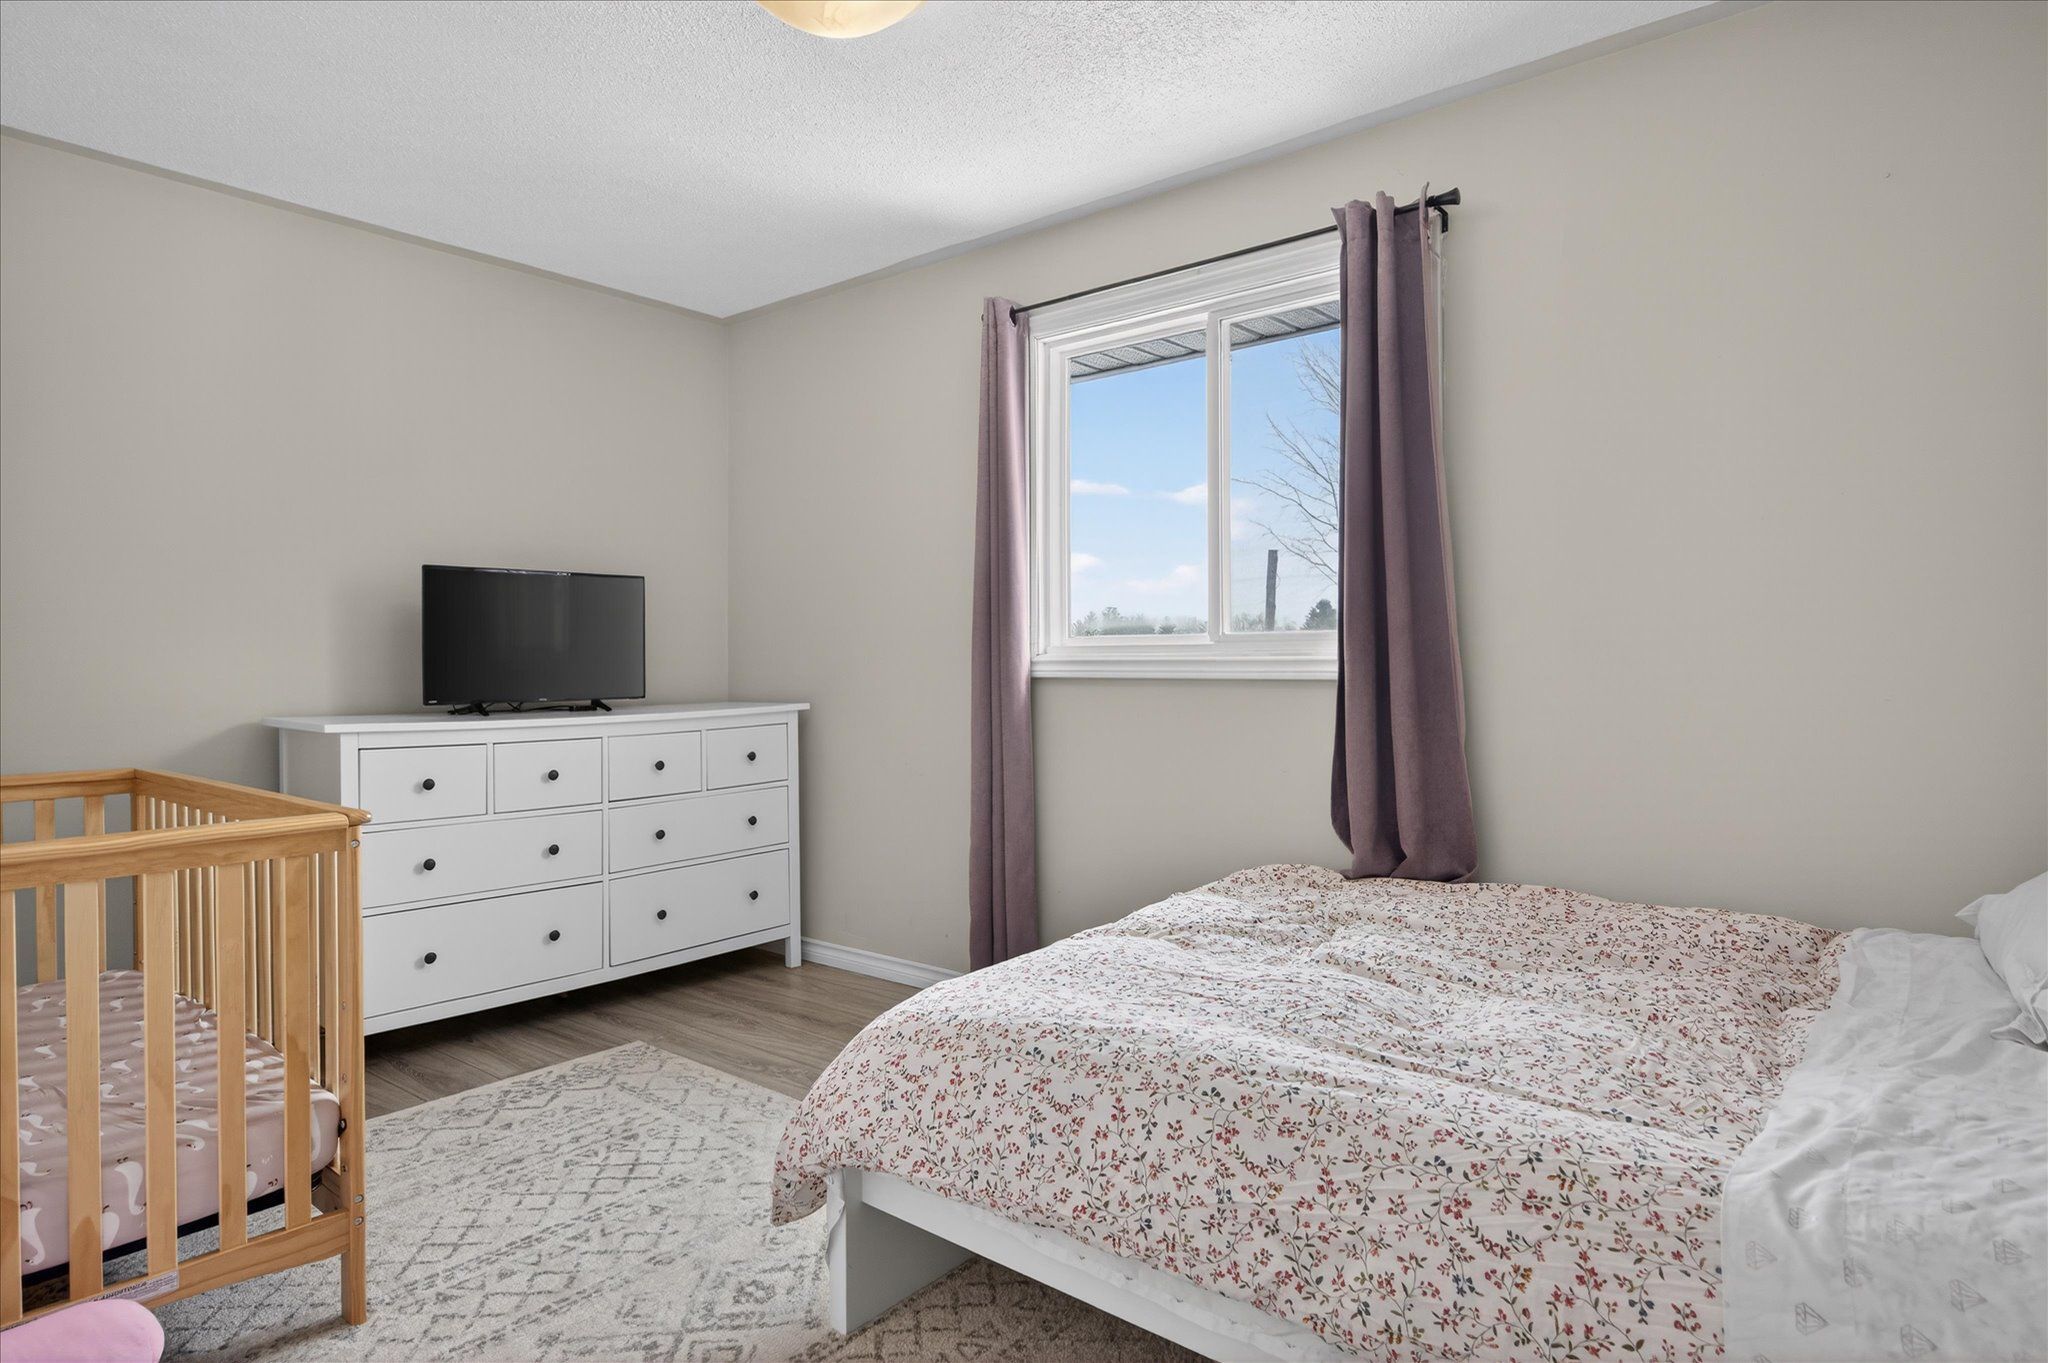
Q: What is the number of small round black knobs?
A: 12